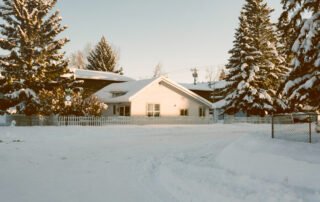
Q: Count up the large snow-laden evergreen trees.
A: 3